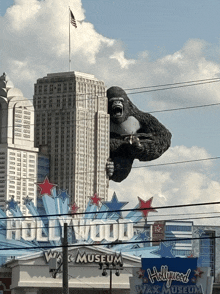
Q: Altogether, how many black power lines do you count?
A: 8